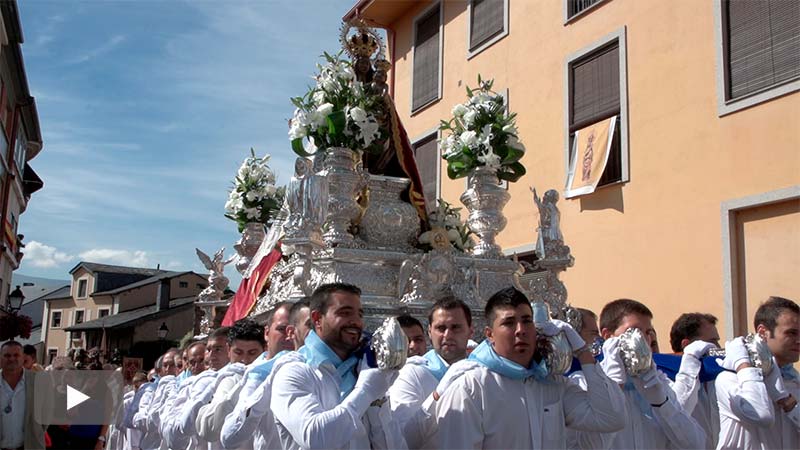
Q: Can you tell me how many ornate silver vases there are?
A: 3